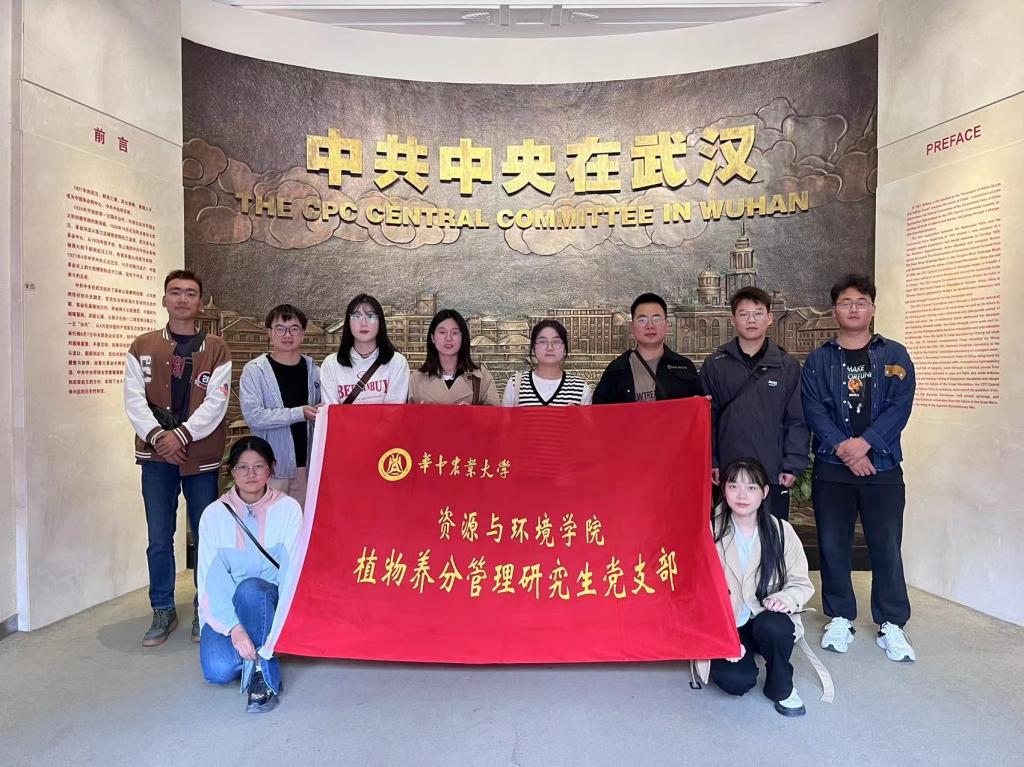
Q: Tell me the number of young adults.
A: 10